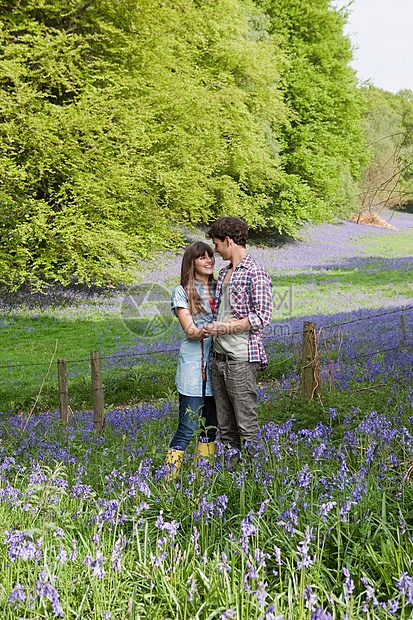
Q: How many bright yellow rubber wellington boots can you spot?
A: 2